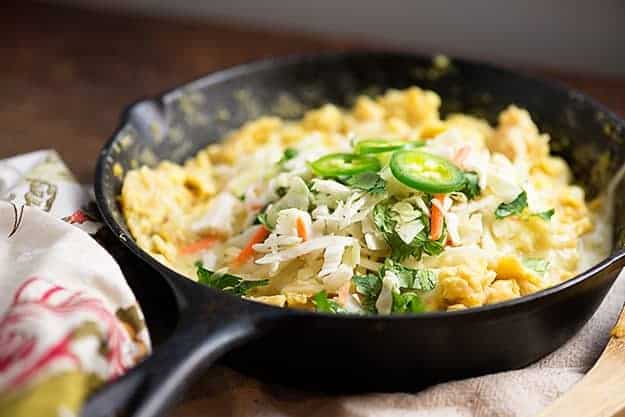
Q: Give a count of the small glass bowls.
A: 0